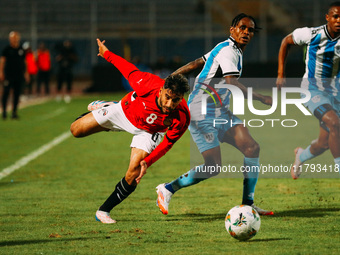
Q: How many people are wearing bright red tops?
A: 3